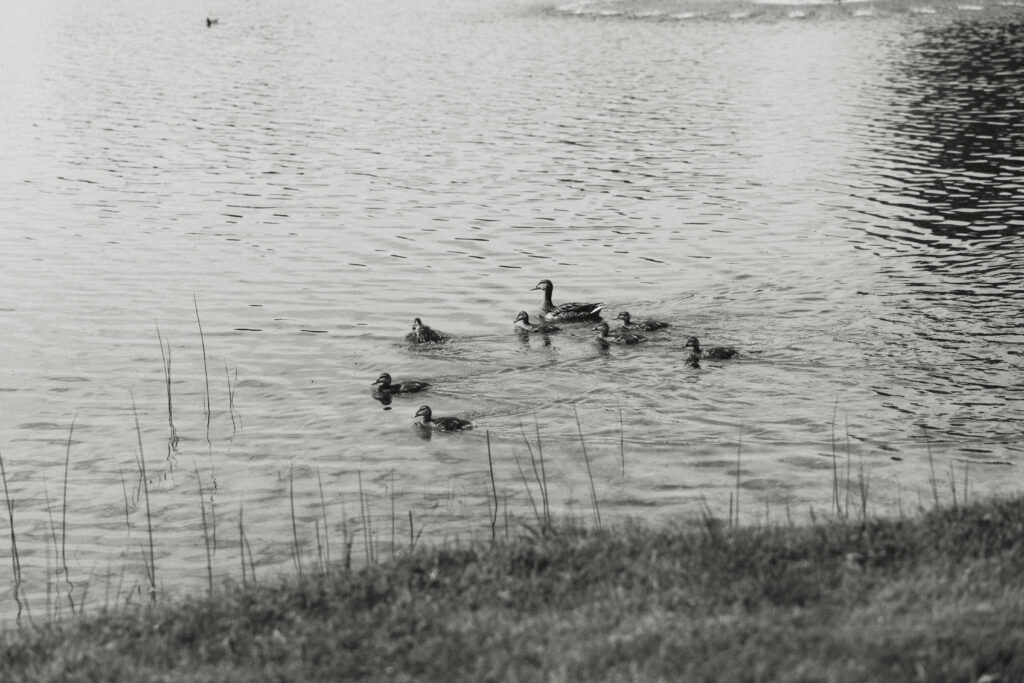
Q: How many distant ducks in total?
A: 1